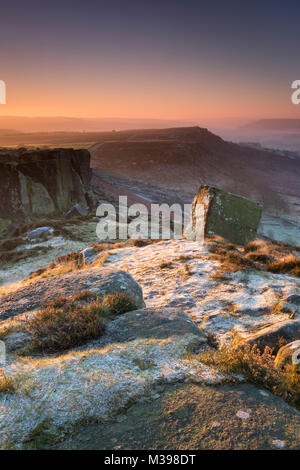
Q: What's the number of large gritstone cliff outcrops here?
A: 1